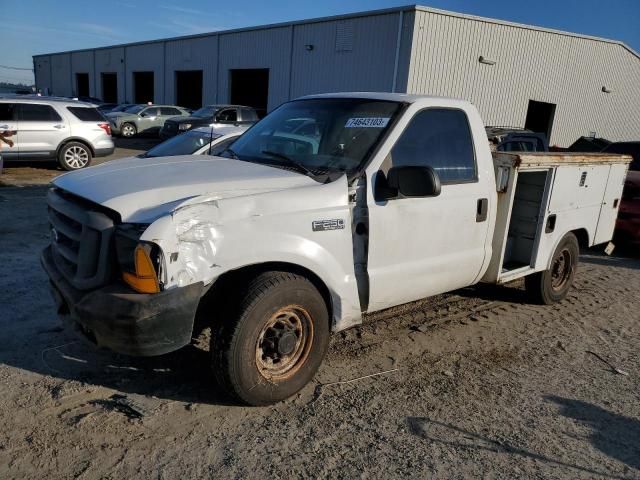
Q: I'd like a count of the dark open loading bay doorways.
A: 6